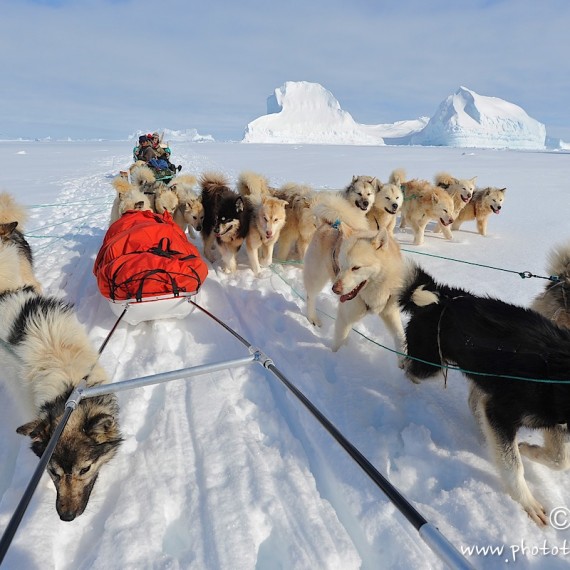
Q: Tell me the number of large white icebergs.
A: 2